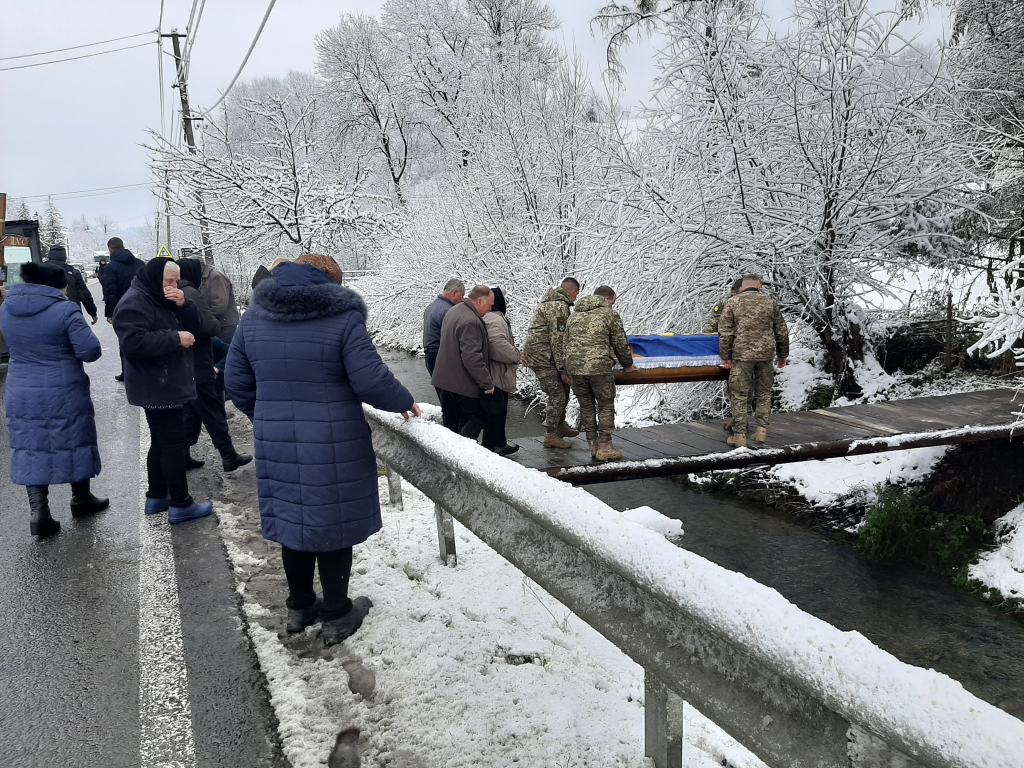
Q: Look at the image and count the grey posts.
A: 3